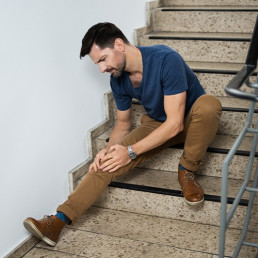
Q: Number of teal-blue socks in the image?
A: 2